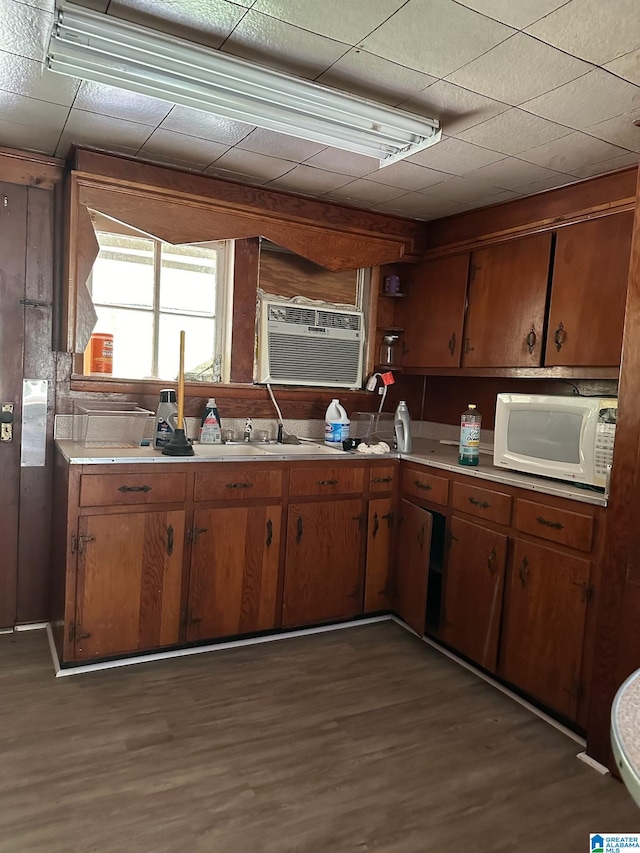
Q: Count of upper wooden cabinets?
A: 3